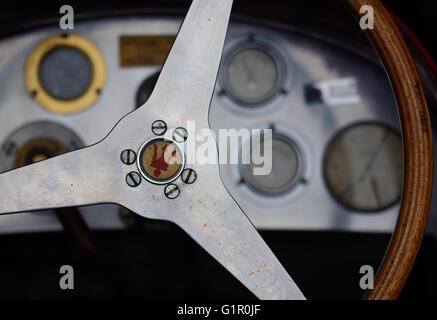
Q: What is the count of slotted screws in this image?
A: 6